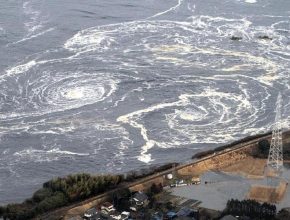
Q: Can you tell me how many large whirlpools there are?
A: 2